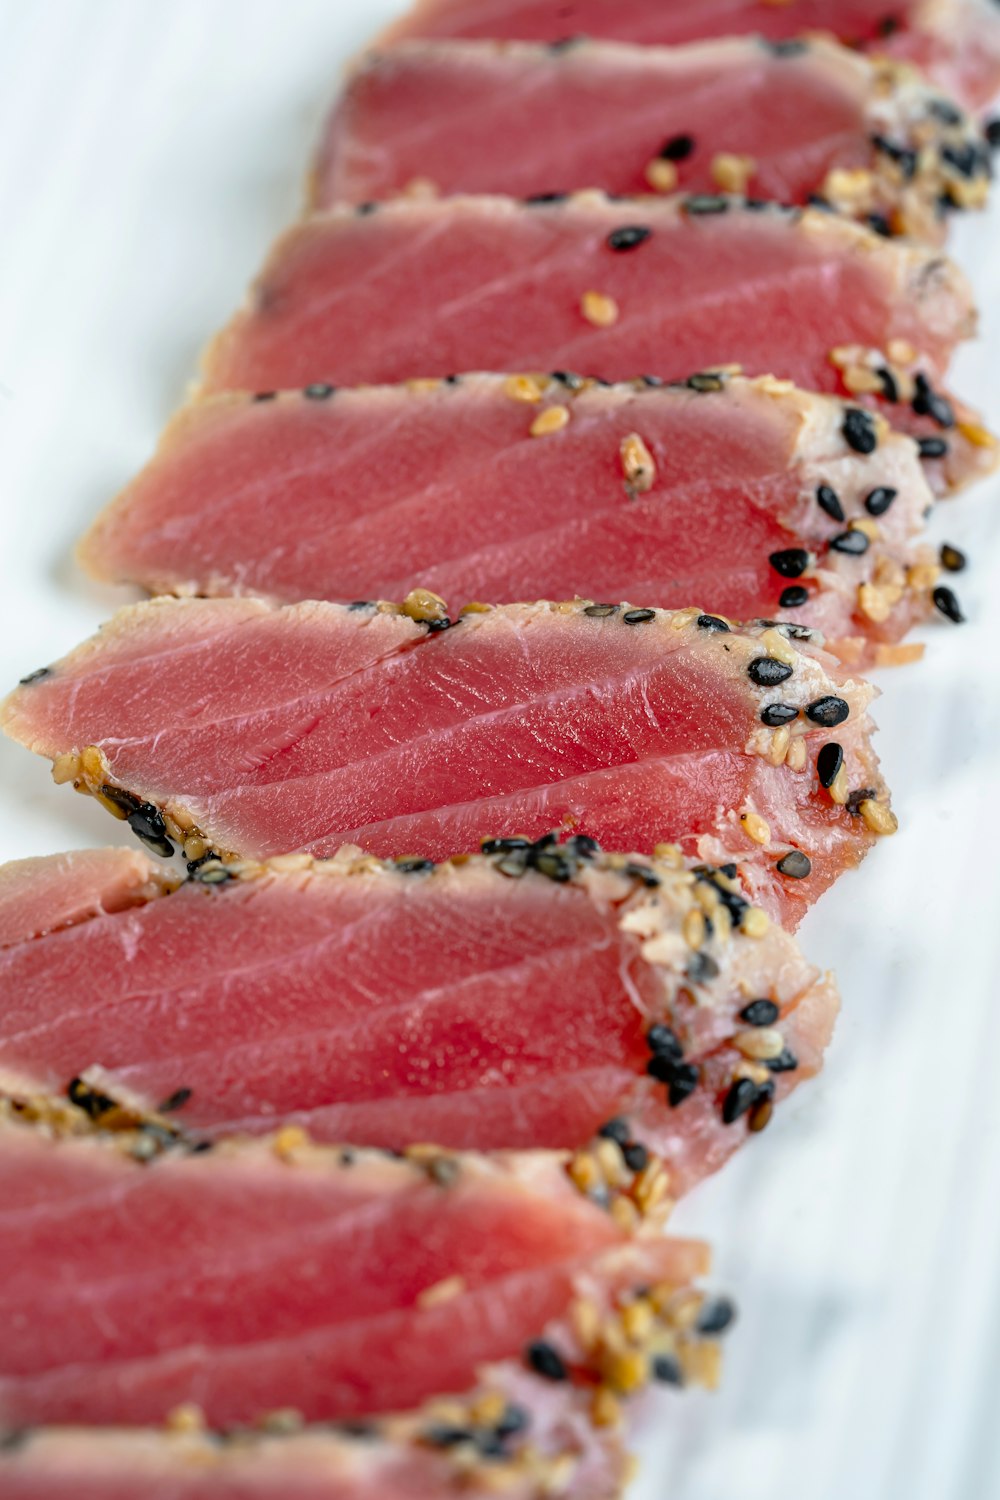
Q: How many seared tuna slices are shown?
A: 8